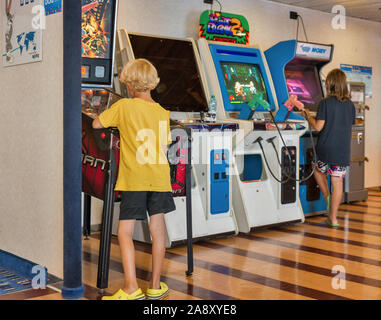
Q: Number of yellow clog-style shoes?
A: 2